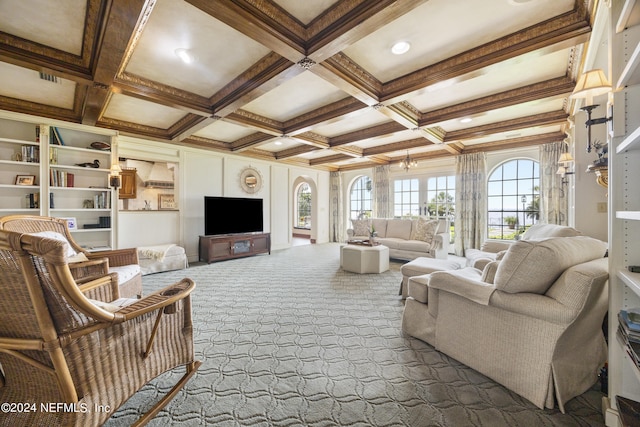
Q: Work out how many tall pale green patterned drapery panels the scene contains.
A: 4